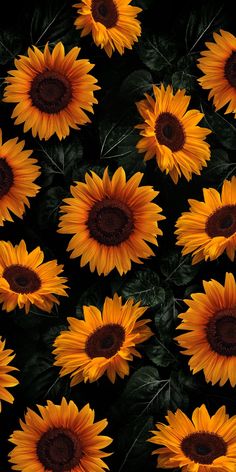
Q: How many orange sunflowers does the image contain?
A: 13